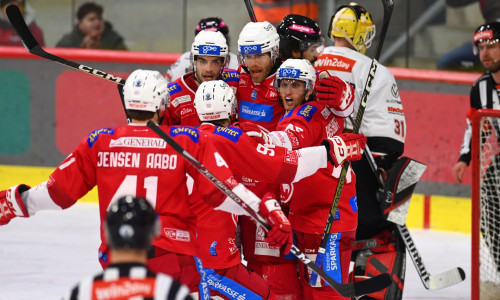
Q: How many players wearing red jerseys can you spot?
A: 5